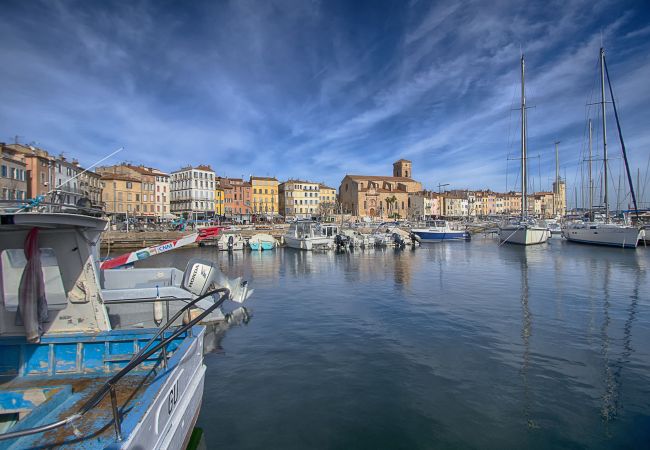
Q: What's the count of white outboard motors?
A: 1